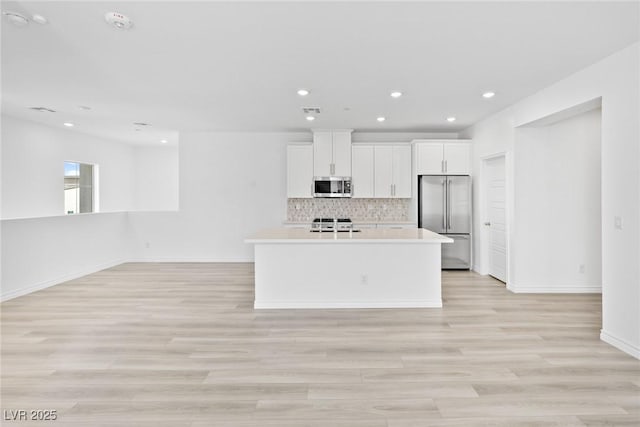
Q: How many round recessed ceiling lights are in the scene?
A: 8